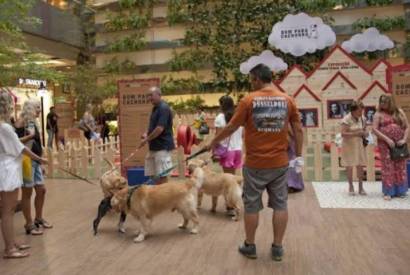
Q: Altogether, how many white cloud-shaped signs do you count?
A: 3